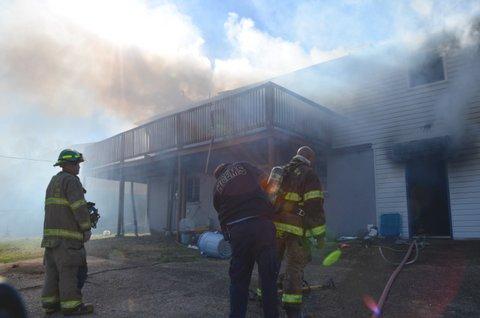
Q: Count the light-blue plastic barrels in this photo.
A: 1